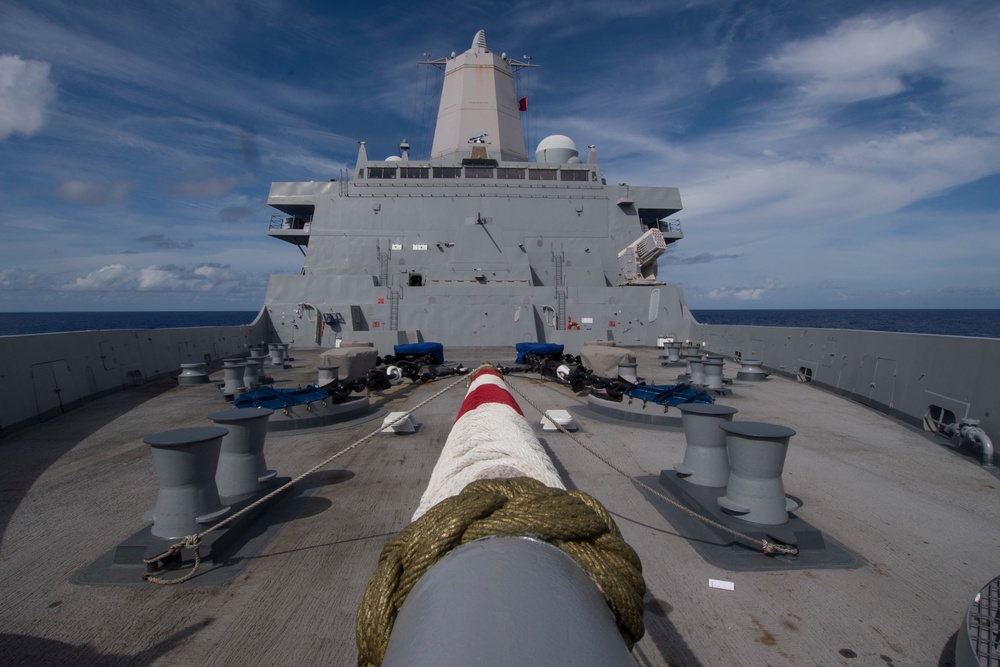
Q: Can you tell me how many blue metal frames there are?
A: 2